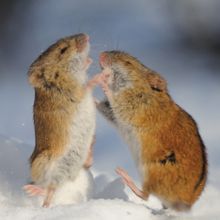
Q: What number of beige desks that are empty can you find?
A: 0